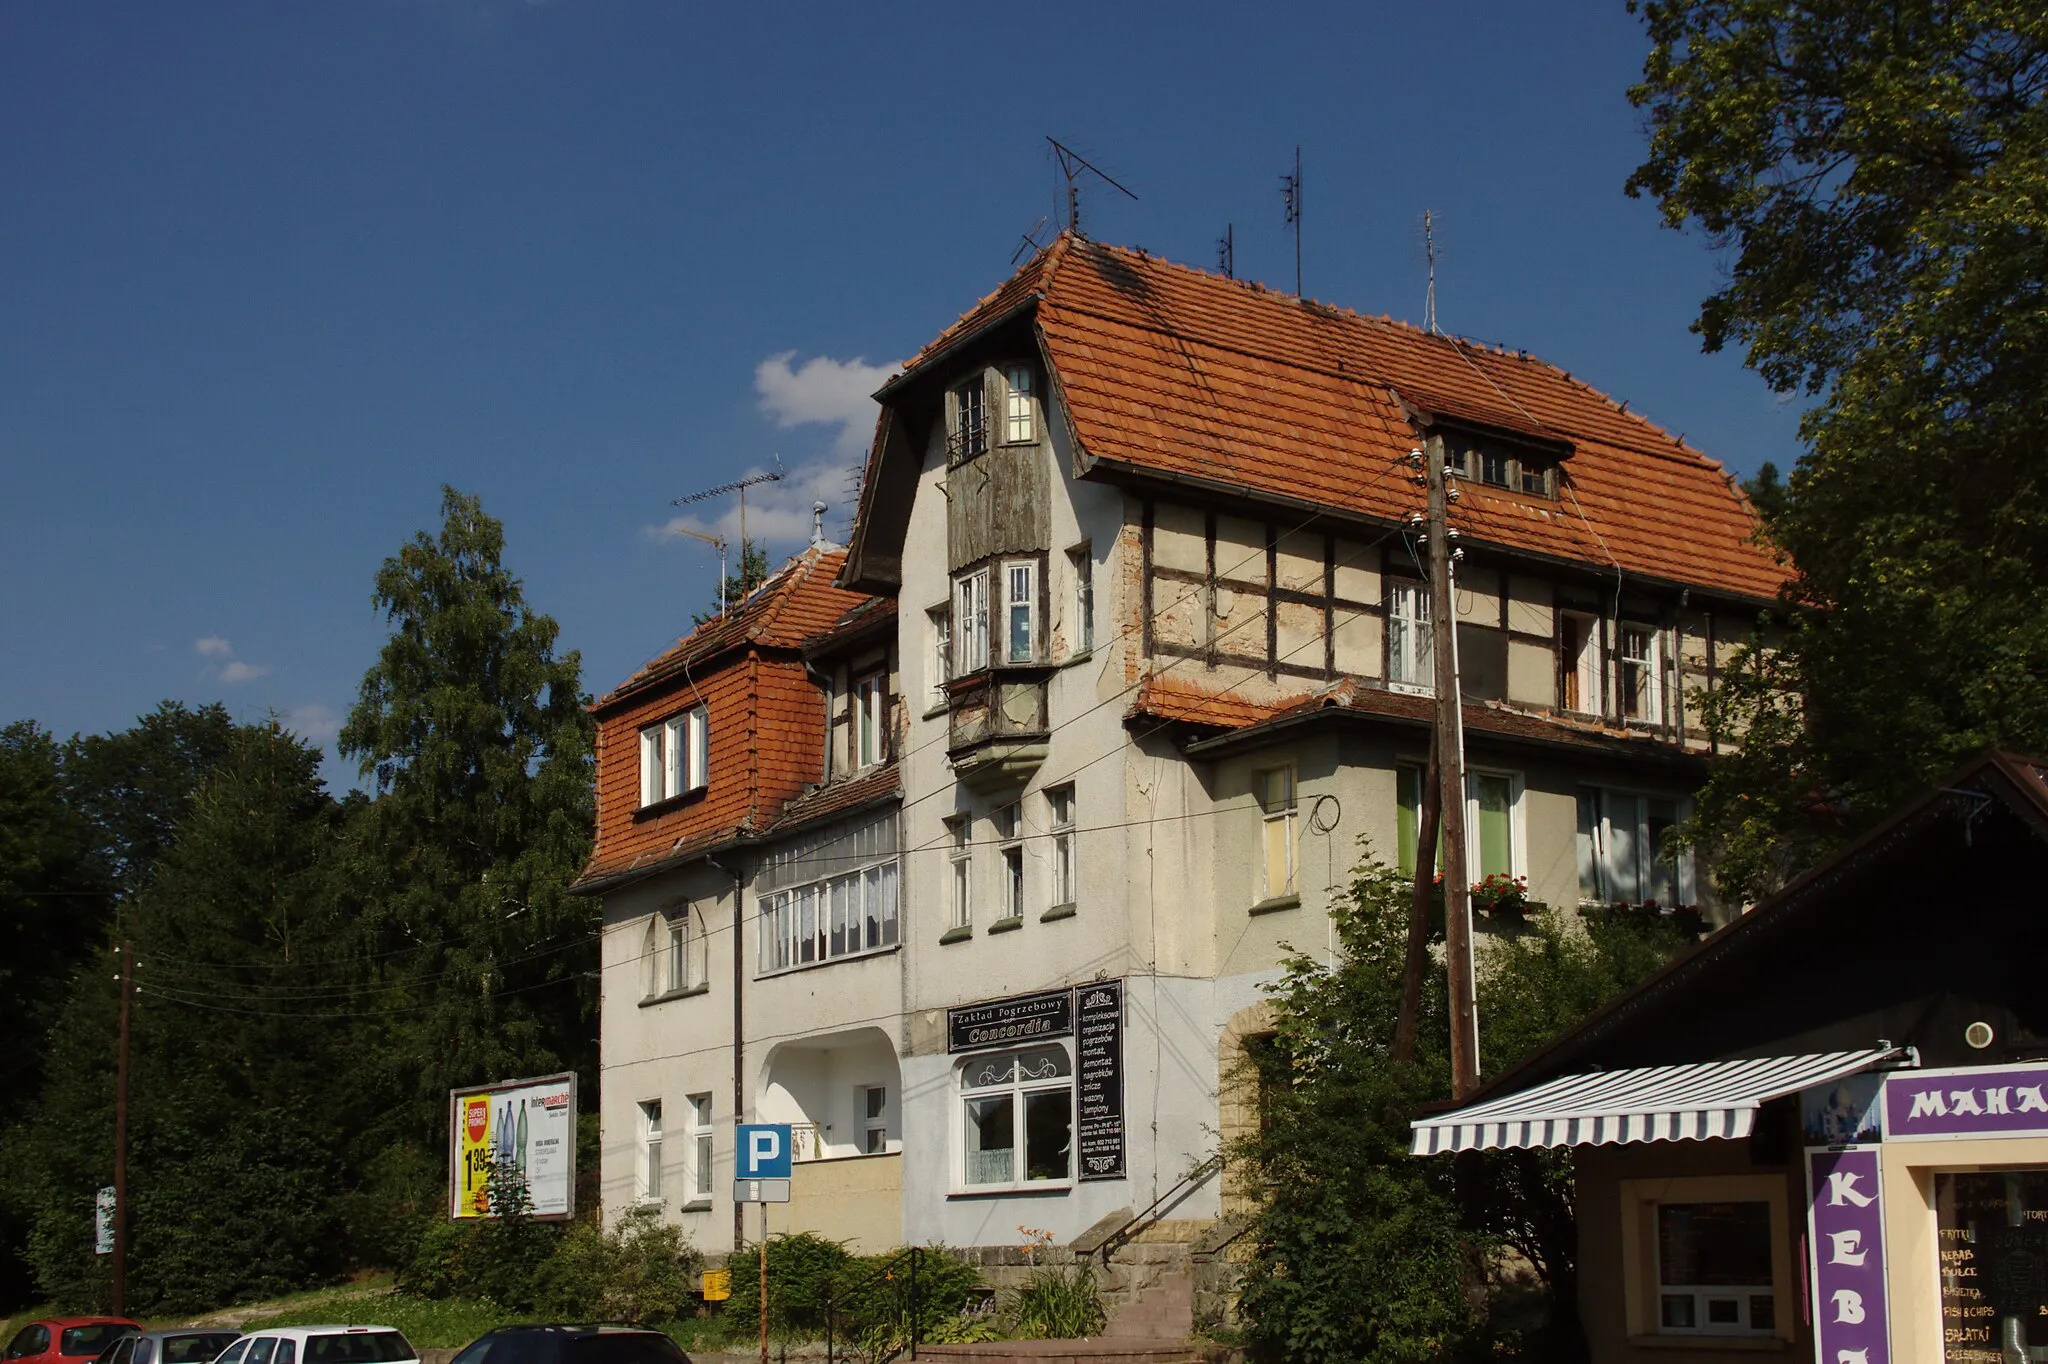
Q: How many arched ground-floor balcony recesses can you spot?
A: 1